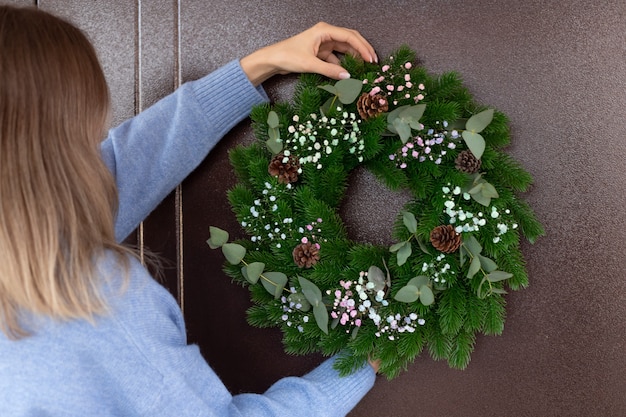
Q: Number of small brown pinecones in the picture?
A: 5